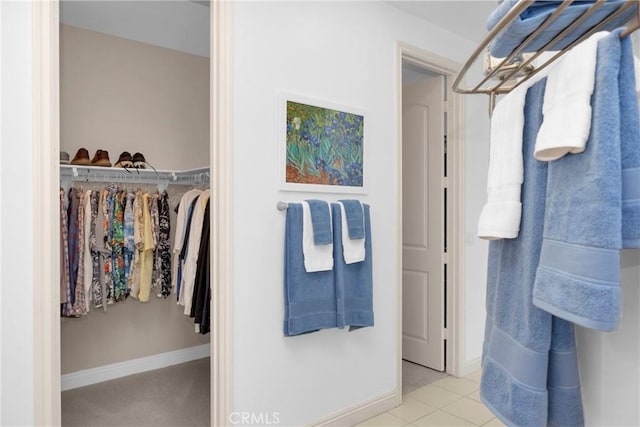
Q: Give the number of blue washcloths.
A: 2